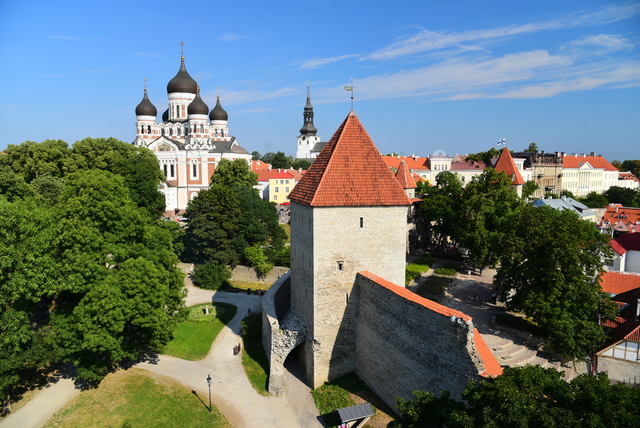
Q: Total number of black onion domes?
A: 5